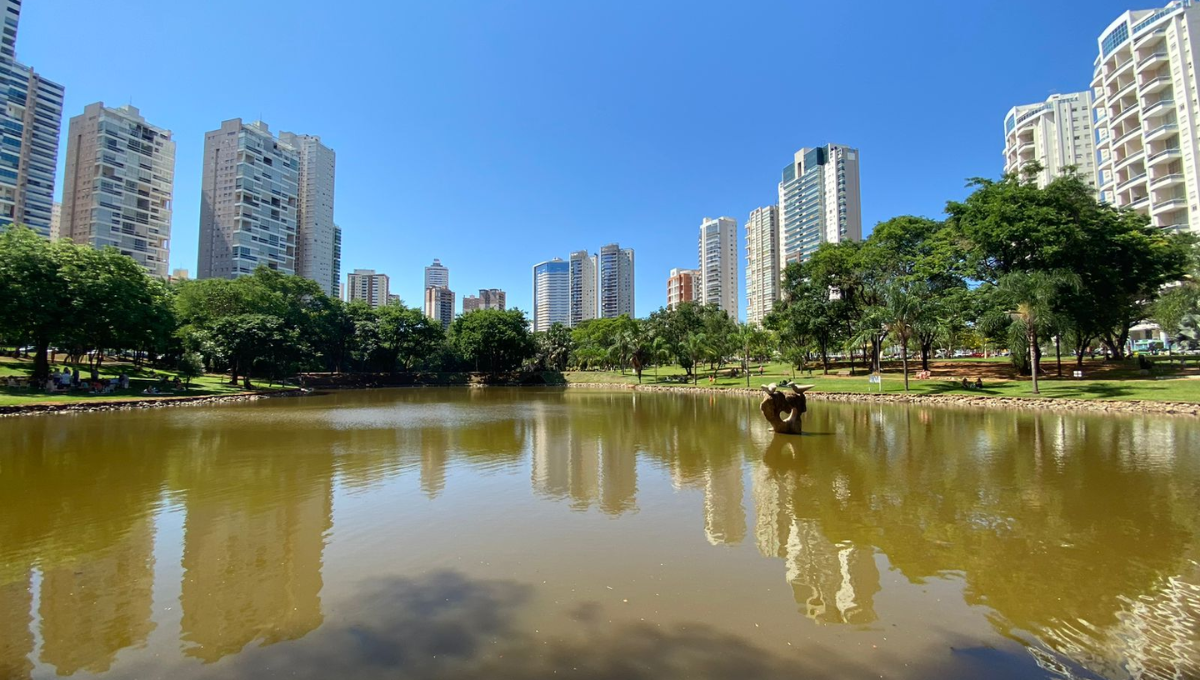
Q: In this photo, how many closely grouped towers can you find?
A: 3